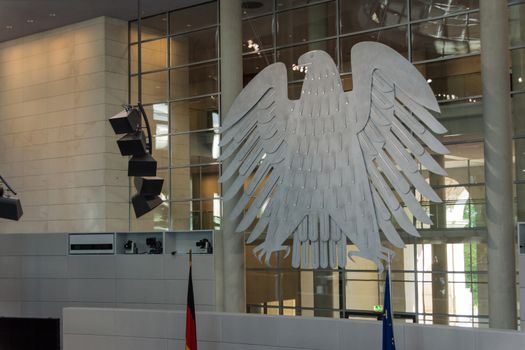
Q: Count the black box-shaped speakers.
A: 6